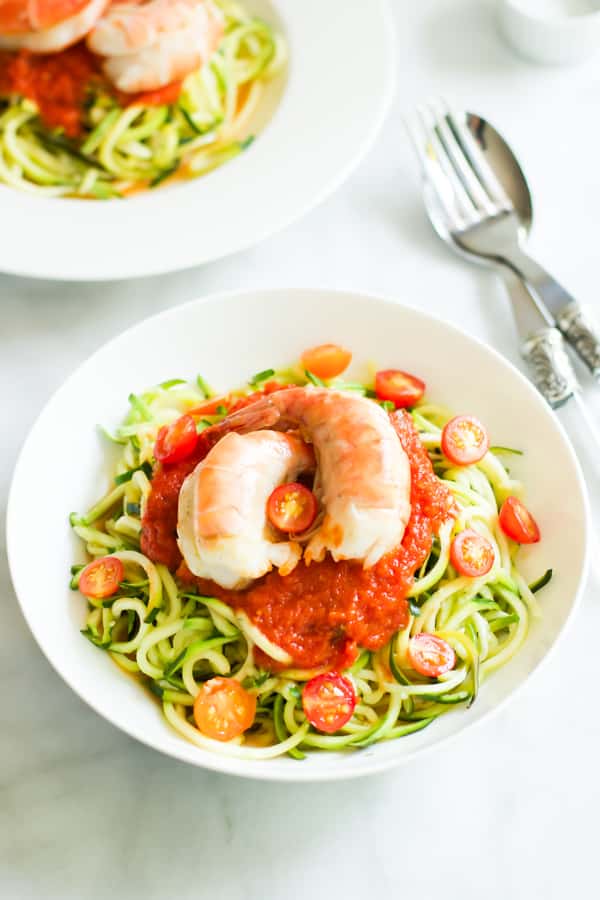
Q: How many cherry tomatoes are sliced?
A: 11